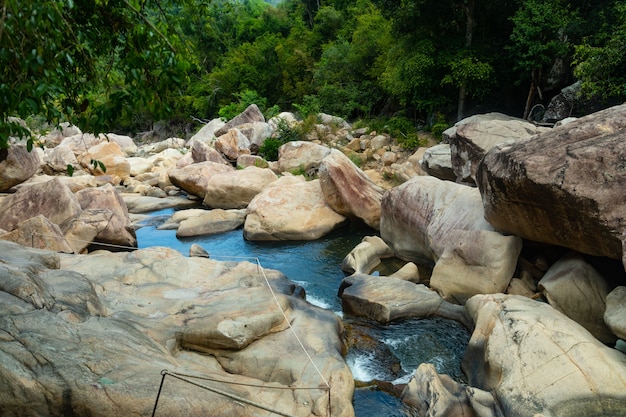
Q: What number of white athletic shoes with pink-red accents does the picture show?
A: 0